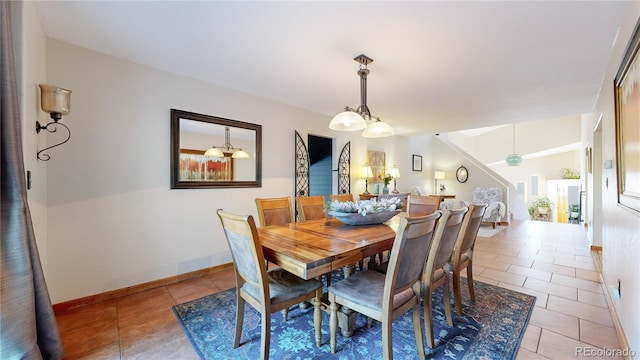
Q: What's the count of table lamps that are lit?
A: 3